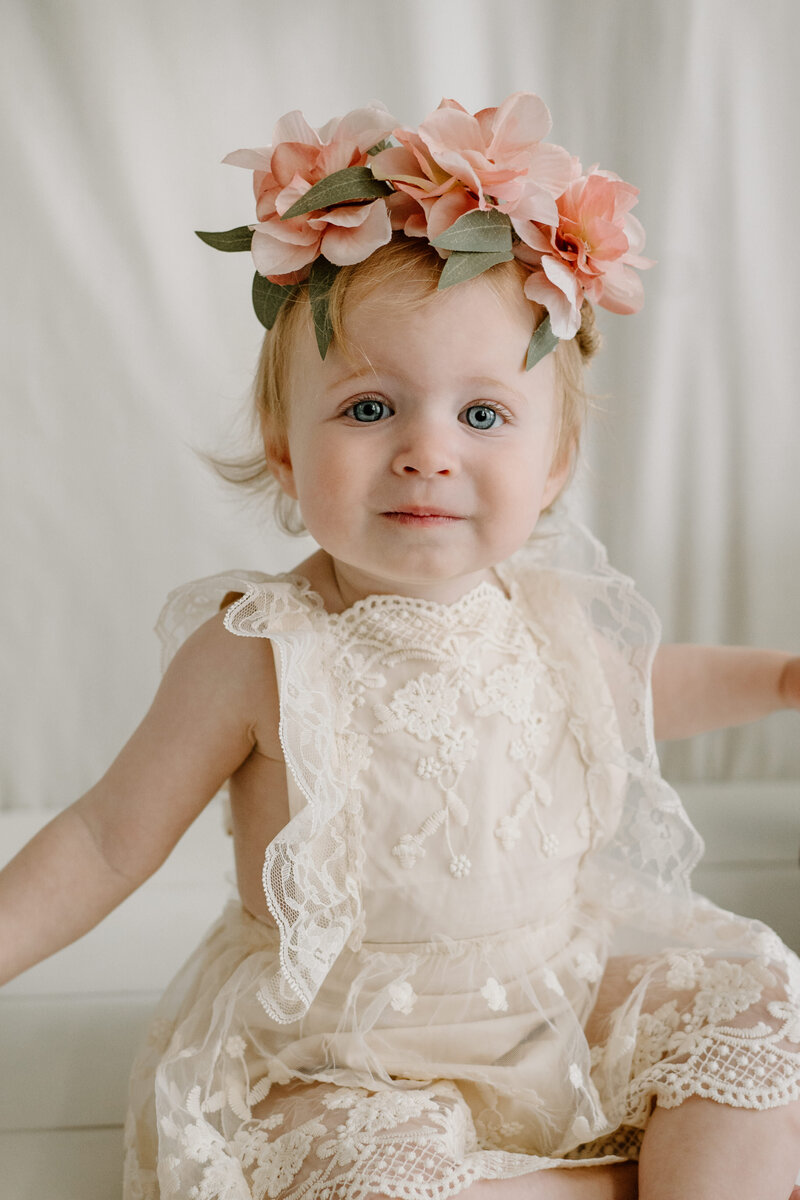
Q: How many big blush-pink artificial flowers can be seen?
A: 3